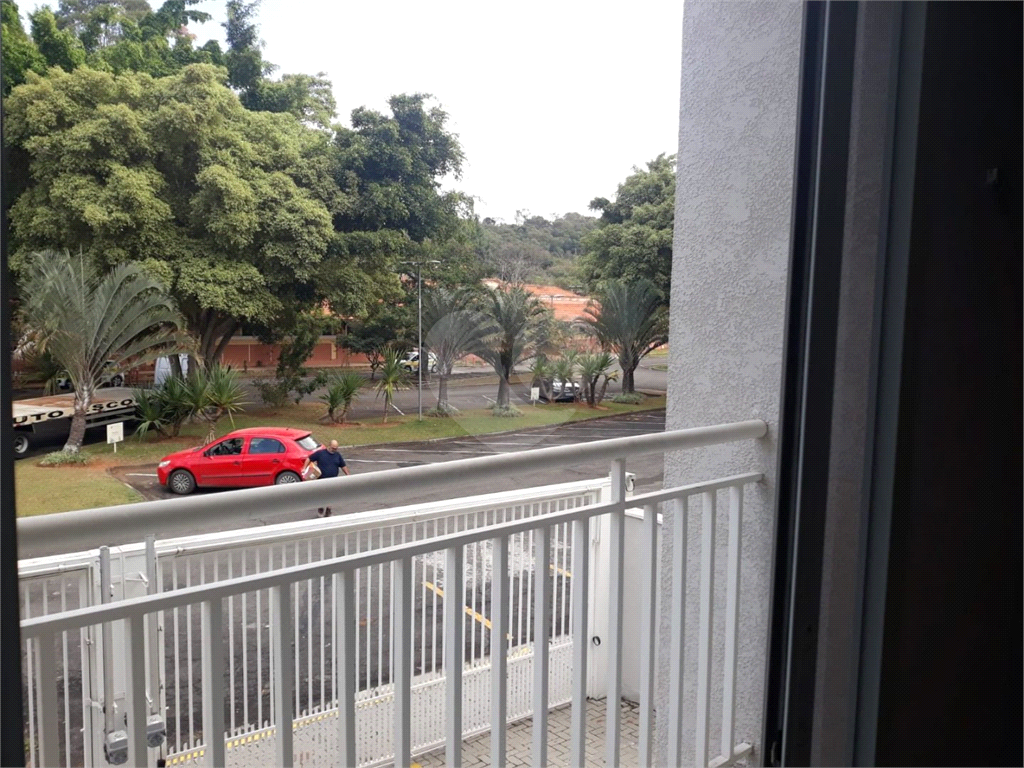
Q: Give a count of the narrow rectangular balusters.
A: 15